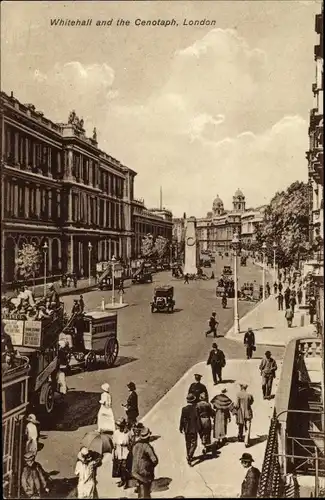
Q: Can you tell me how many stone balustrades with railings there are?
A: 1